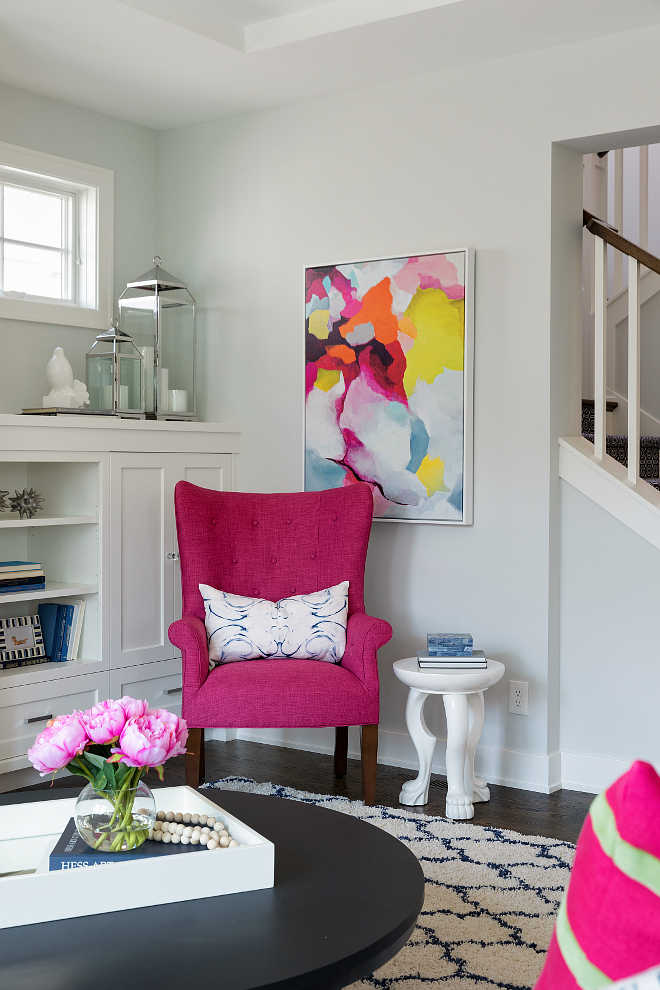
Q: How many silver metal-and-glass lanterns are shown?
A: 2